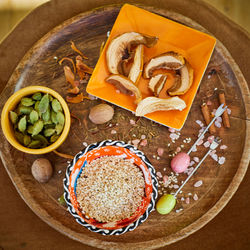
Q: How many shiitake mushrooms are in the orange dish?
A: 7